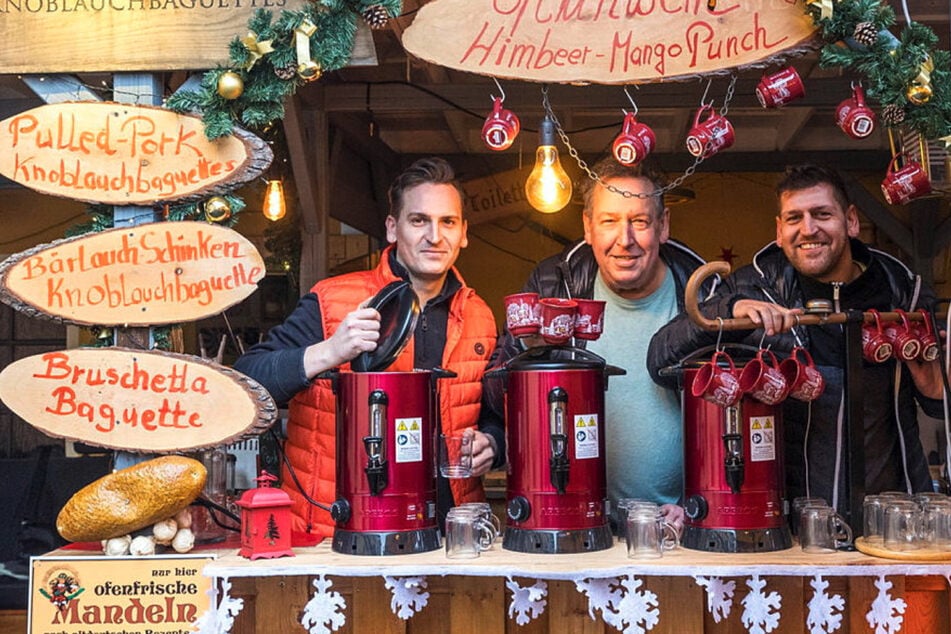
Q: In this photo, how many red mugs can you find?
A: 15